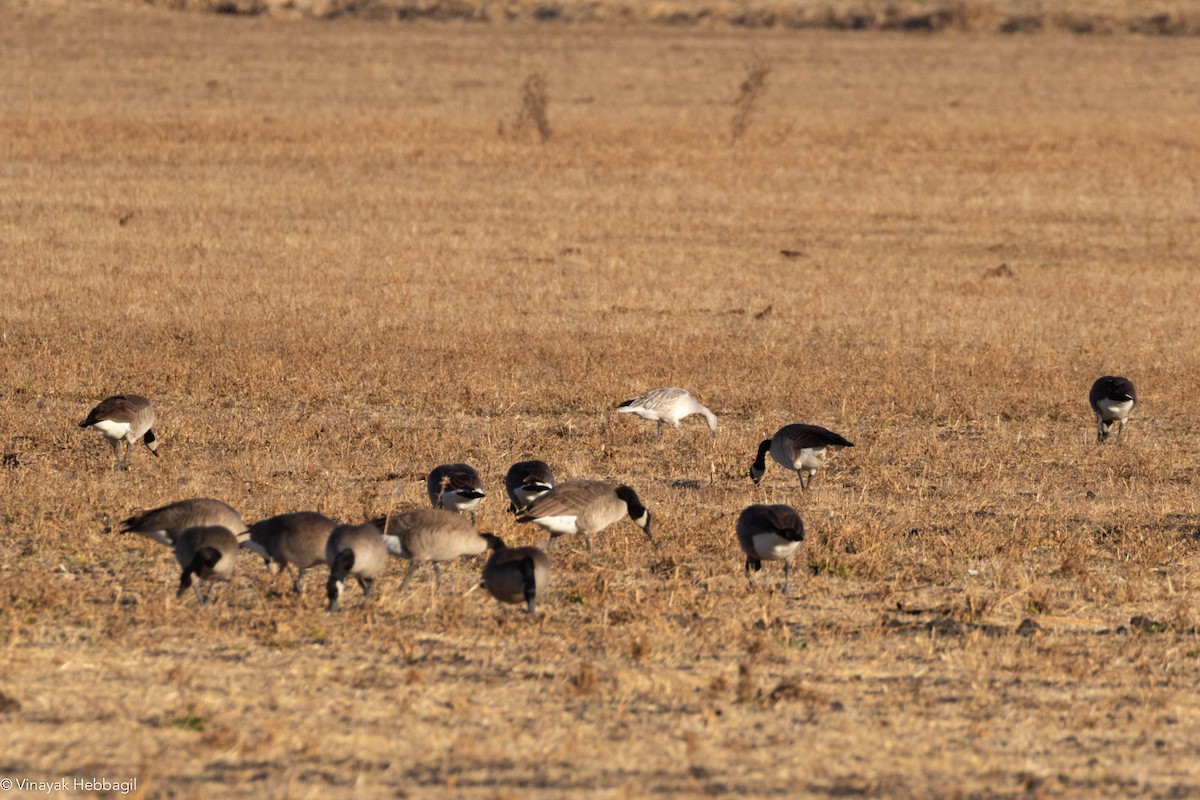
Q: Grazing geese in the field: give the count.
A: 14